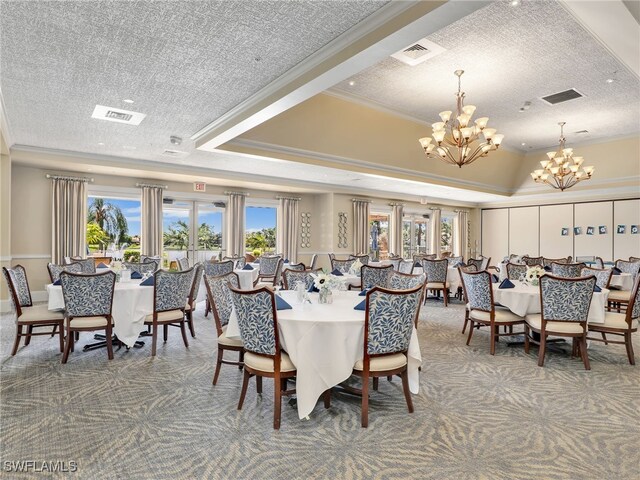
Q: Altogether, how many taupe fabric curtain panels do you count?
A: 8